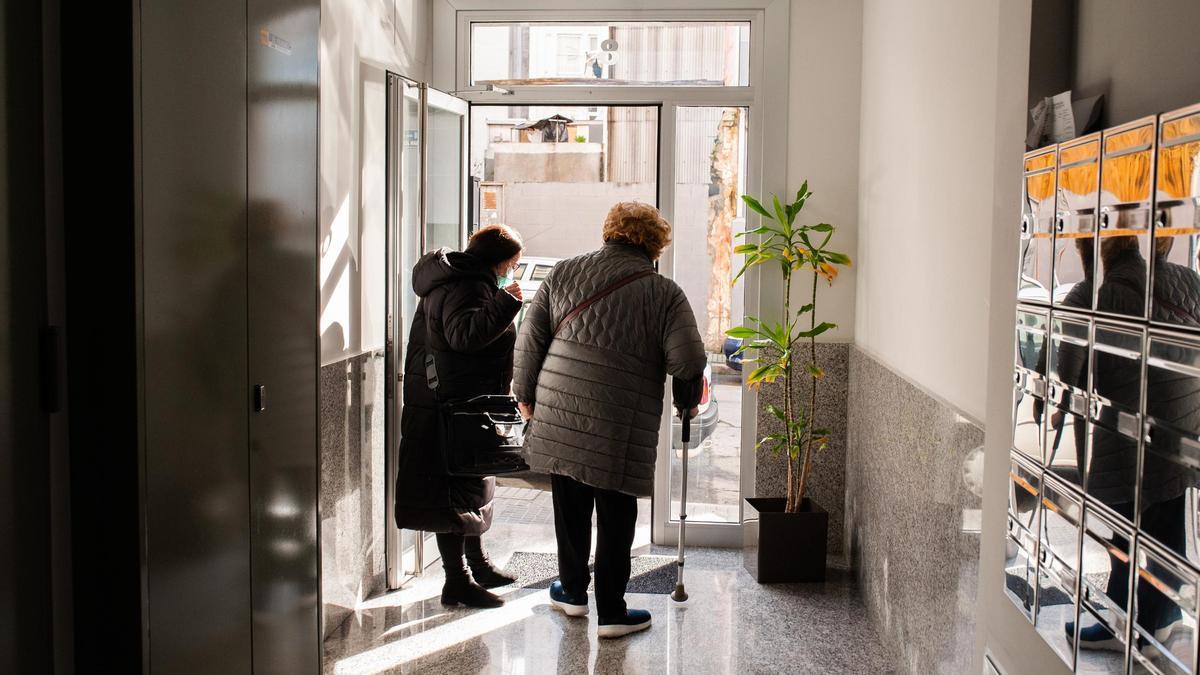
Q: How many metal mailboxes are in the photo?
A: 12